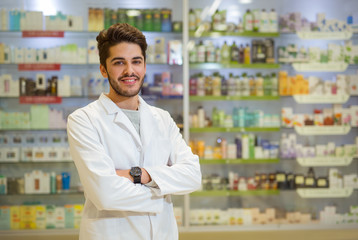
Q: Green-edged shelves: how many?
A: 6